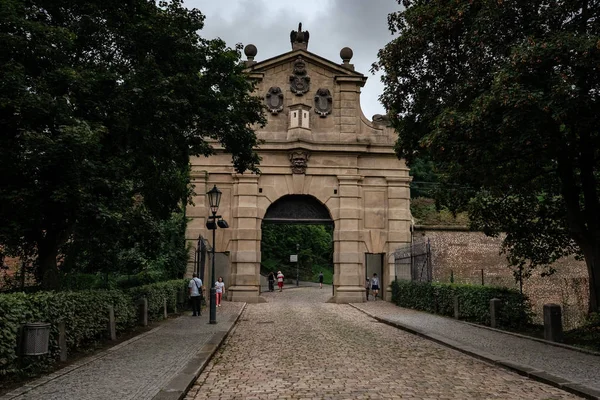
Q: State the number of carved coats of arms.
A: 3